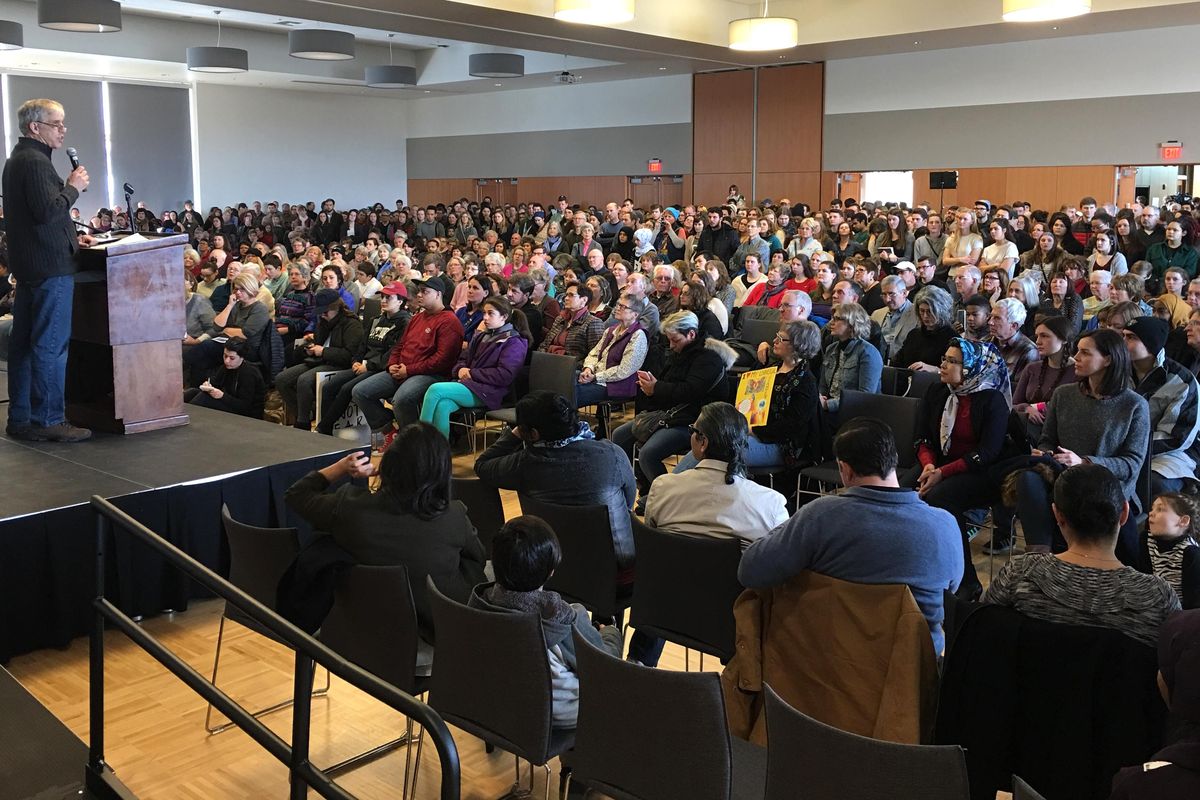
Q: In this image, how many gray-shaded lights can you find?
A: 6